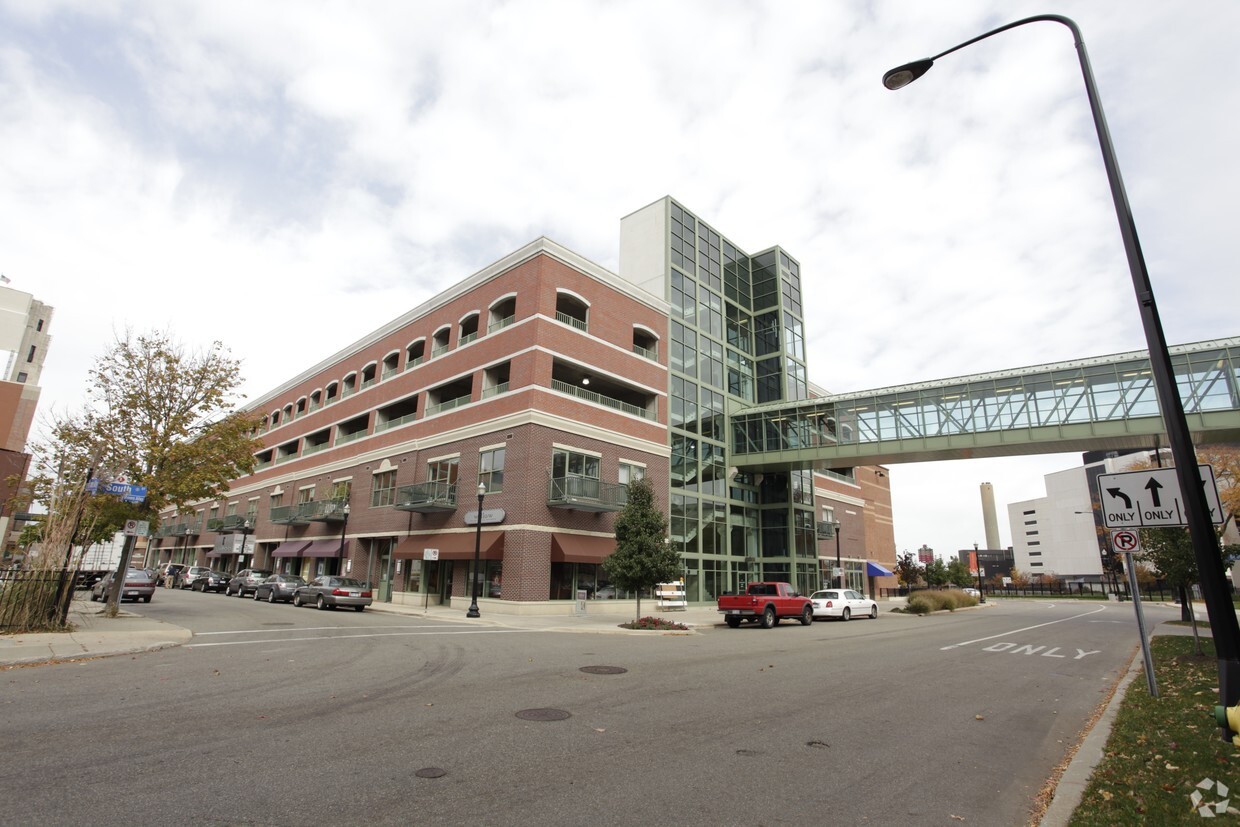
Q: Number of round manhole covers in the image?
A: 3